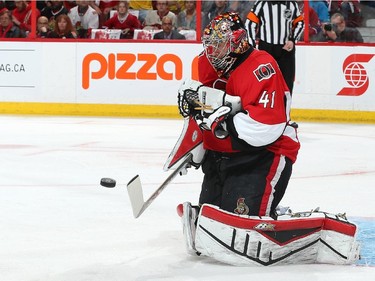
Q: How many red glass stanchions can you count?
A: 3